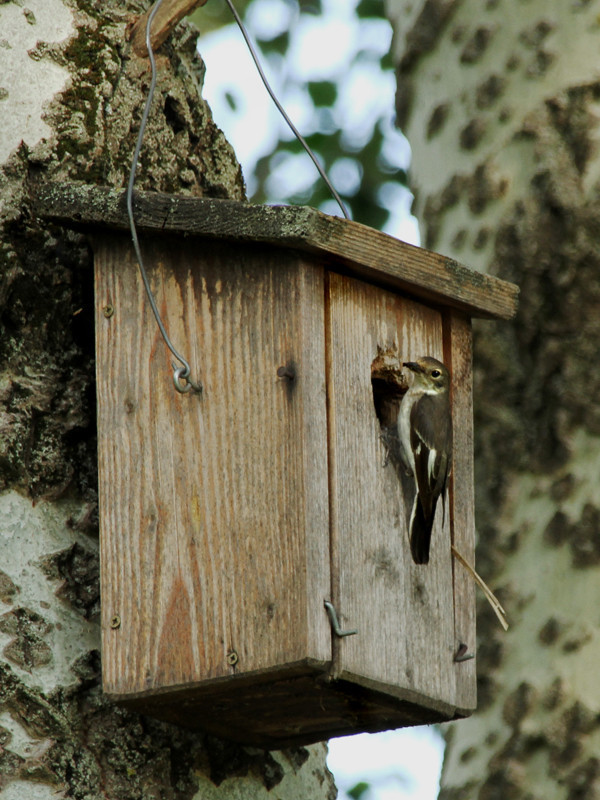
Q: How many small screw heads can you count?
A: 3